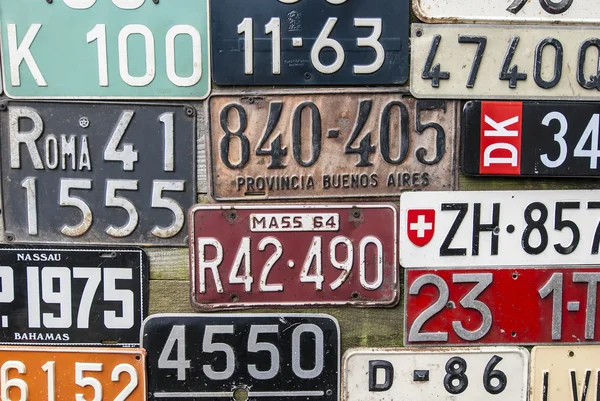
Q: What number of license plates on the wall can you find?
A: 15